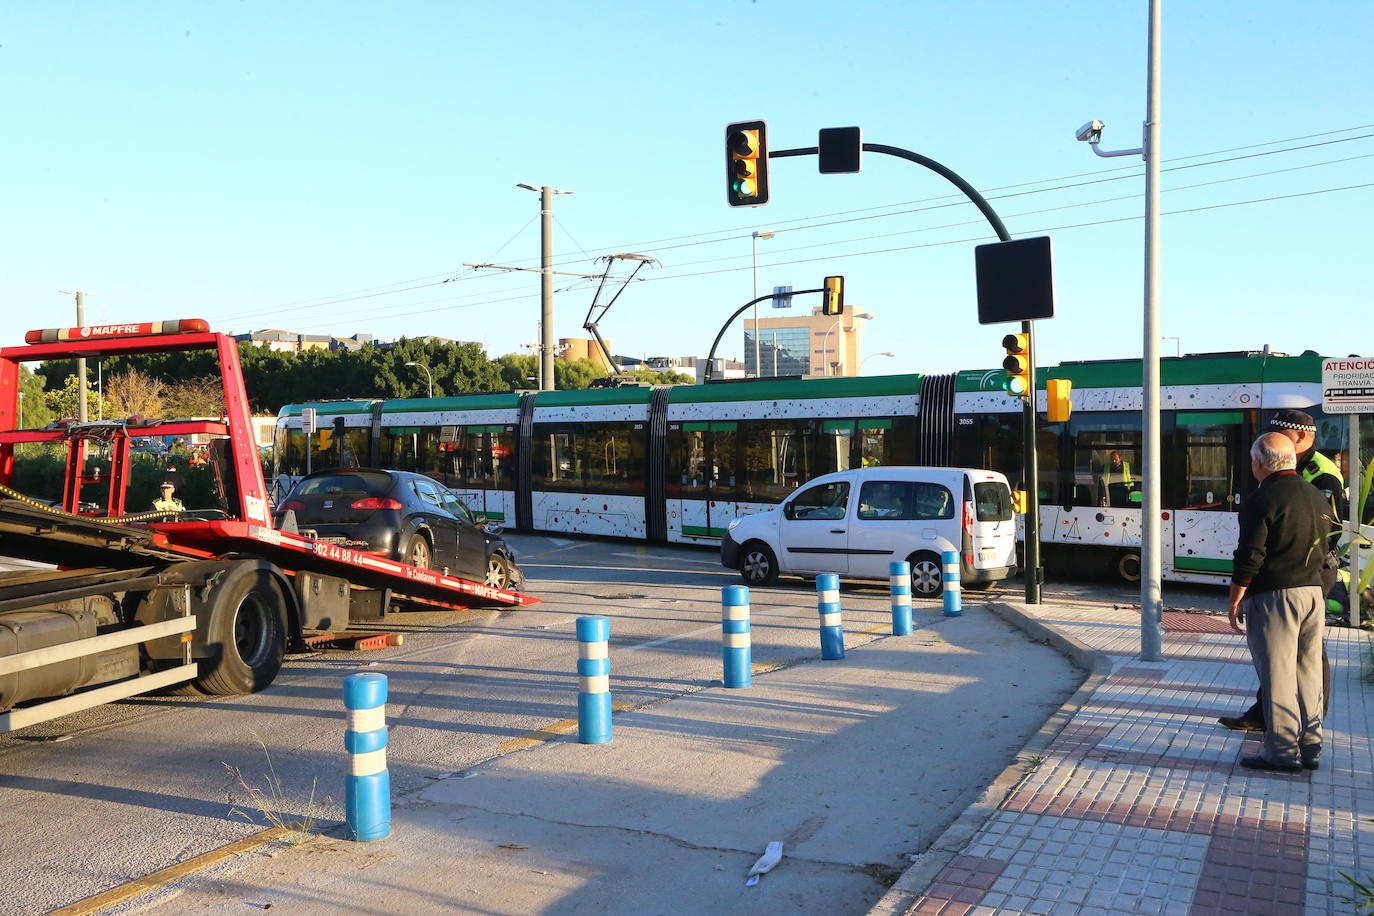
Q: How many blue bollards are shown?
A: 6